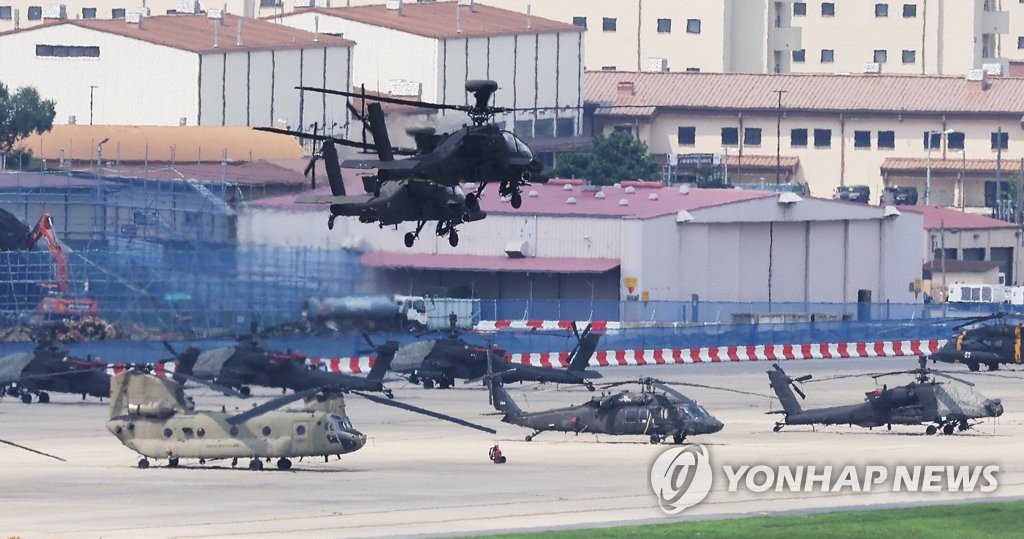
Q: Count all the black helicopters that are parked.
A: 6